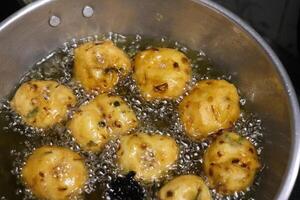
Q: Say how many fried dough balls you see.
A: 9